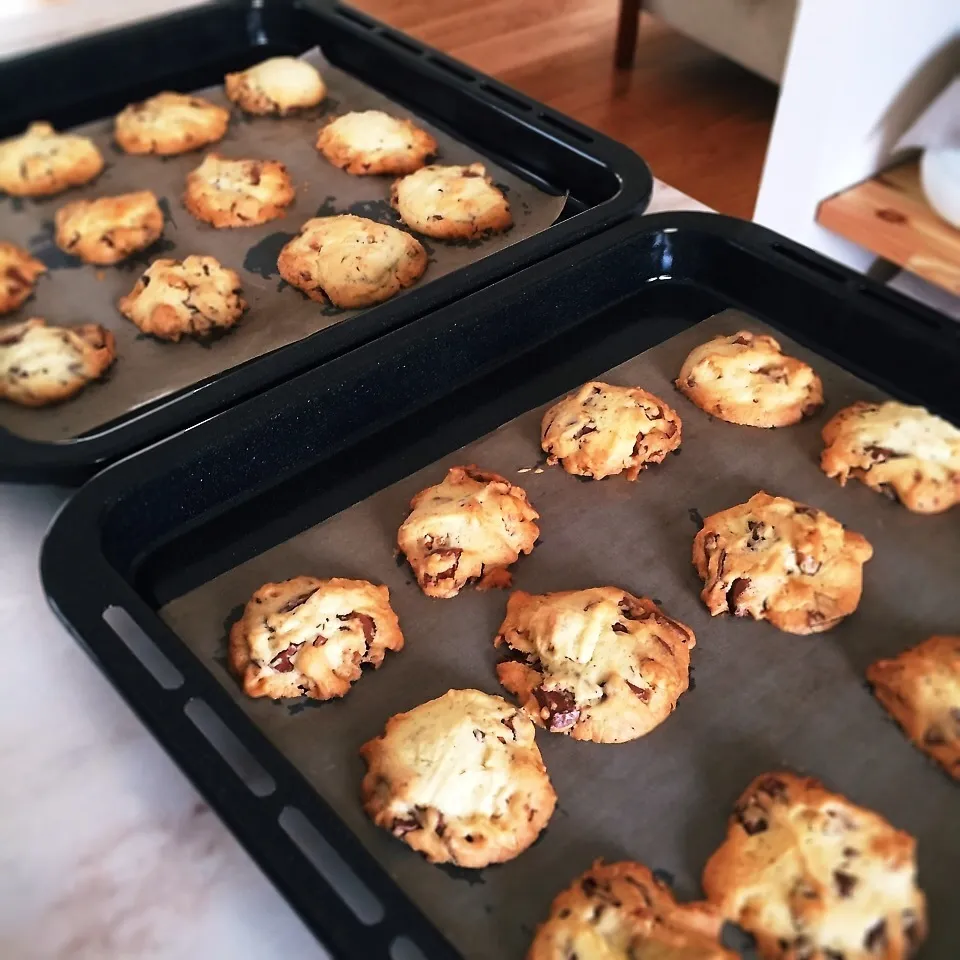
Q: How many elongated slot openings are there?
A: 11